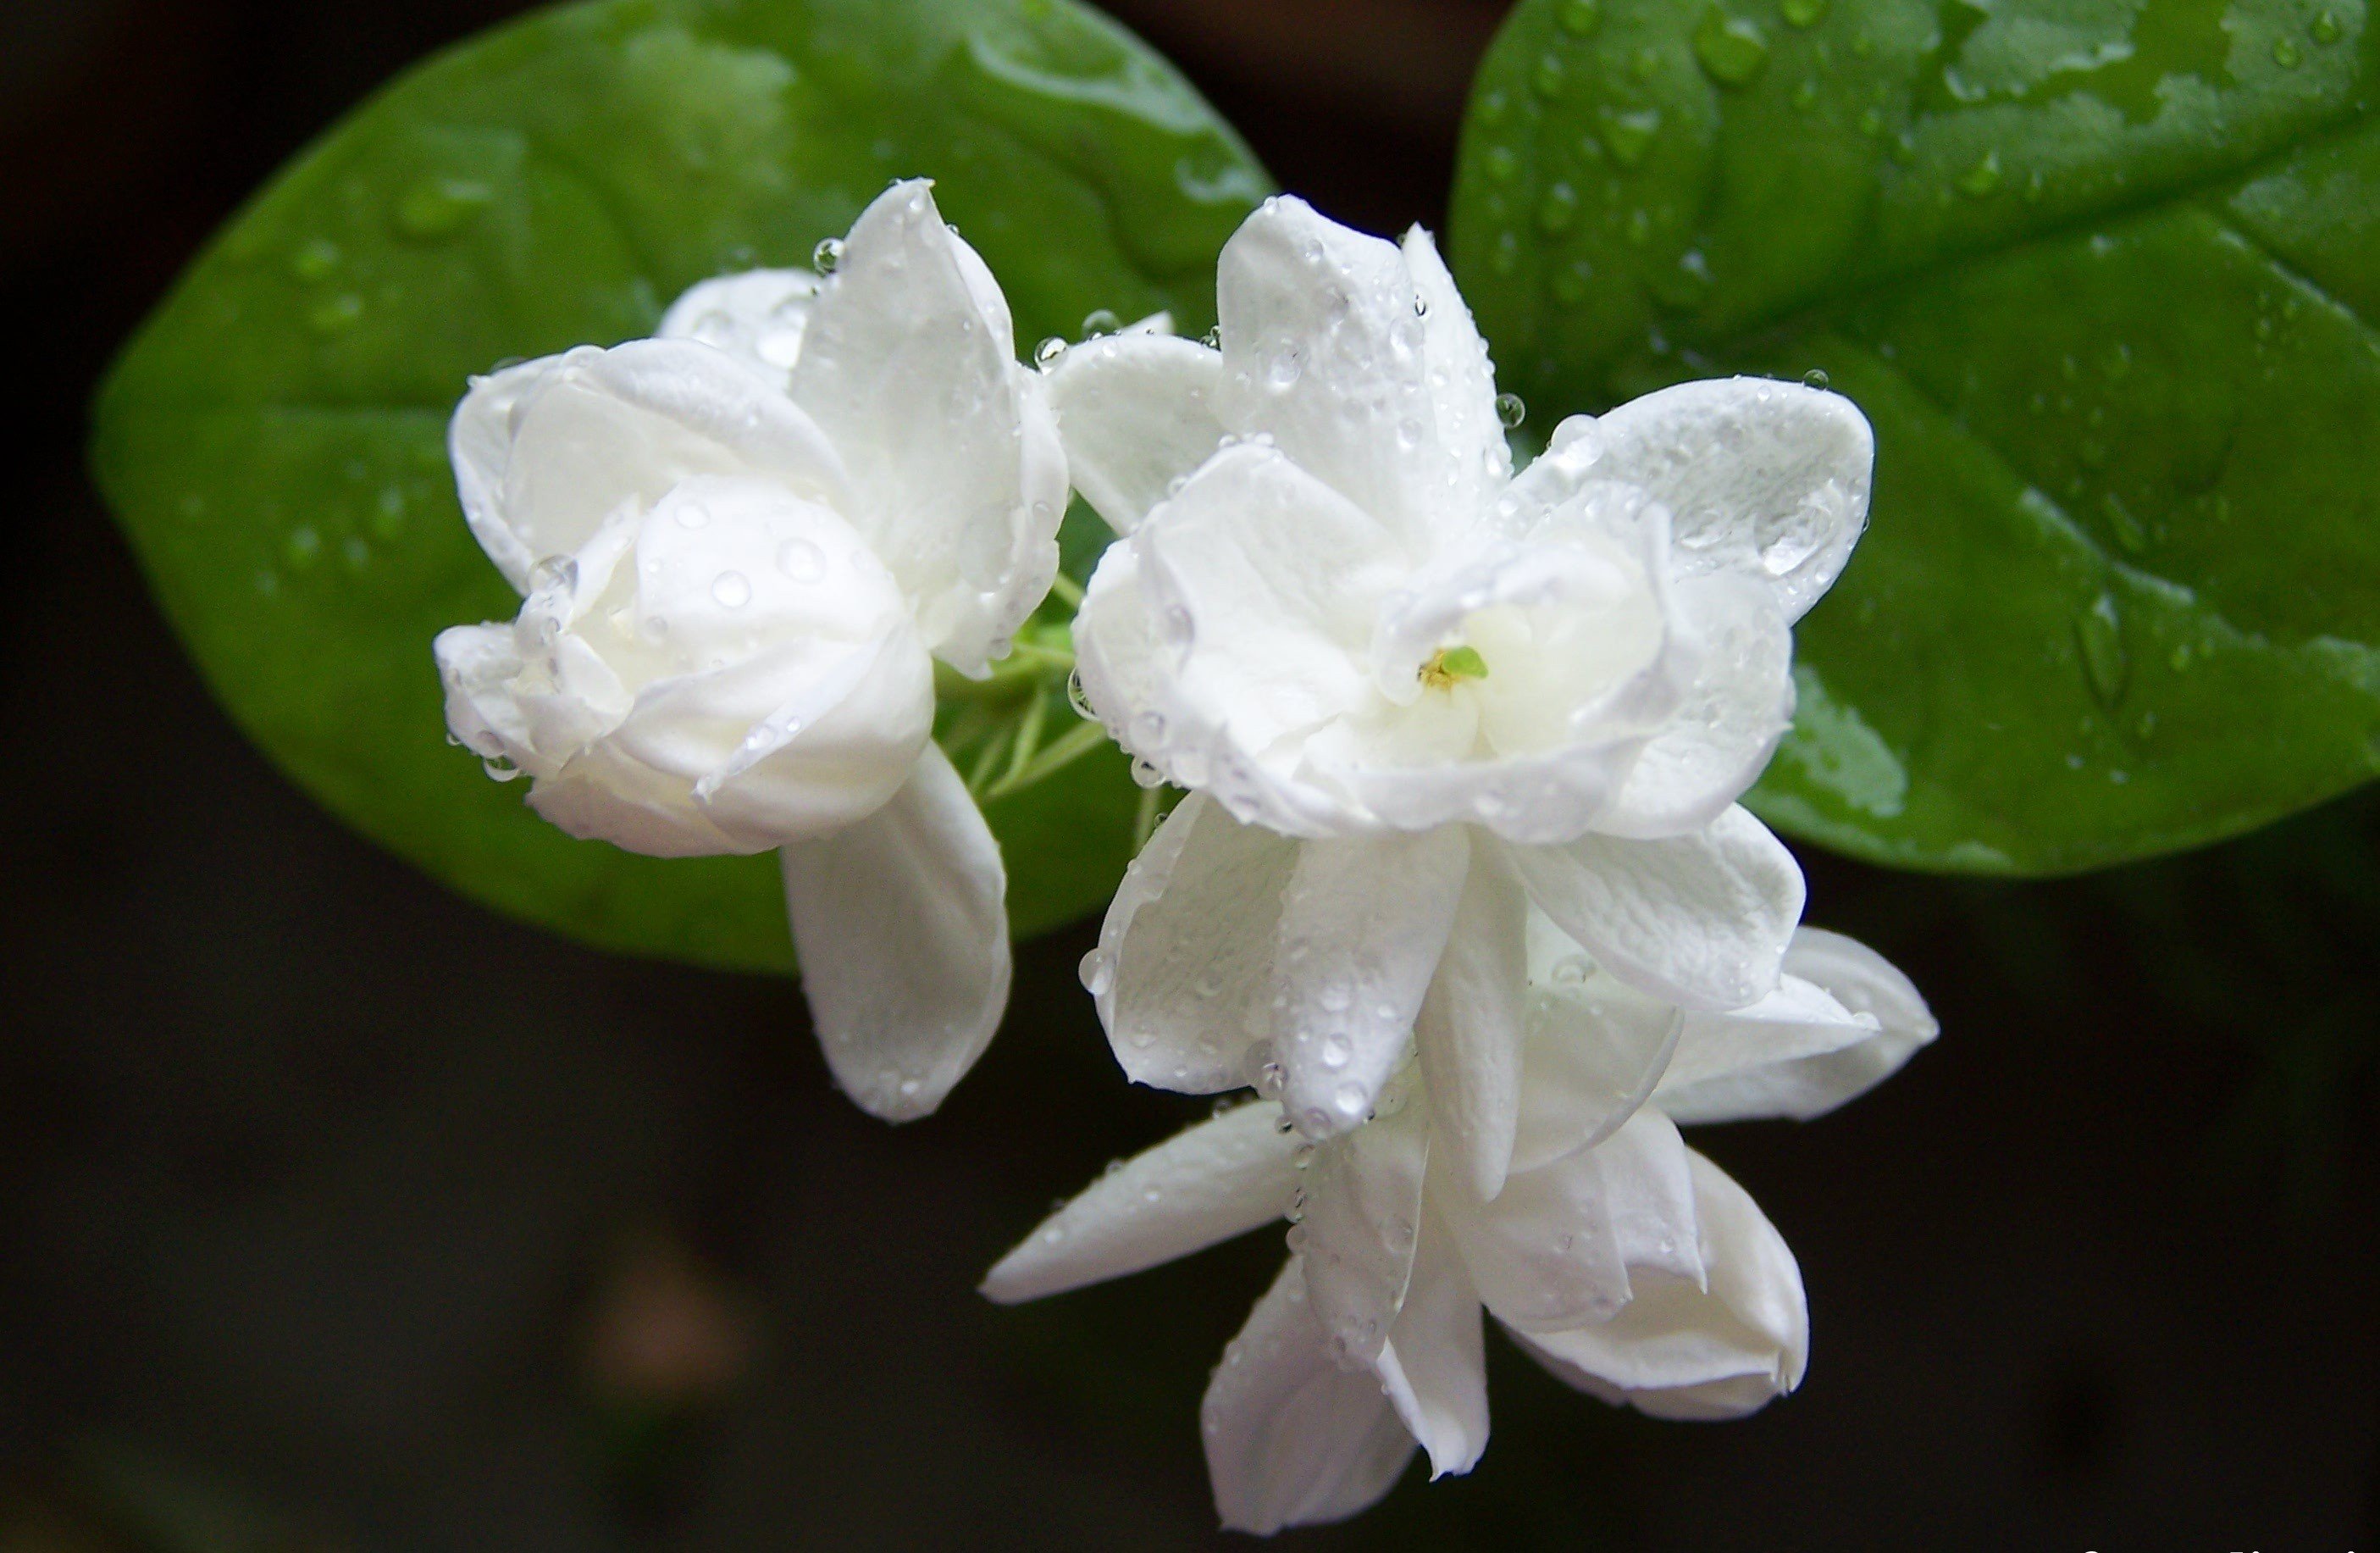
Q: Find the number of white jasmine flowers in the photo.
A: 3